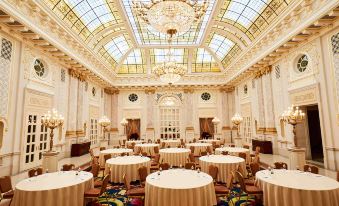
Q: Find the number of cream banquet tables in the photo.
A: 13